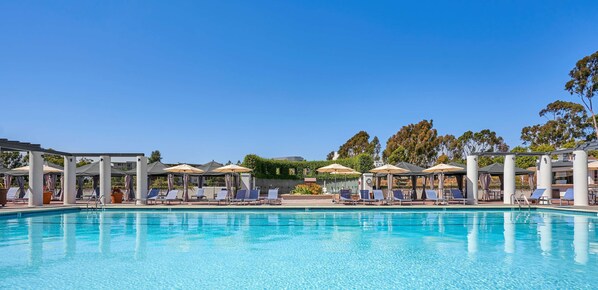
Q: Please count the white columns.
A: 8